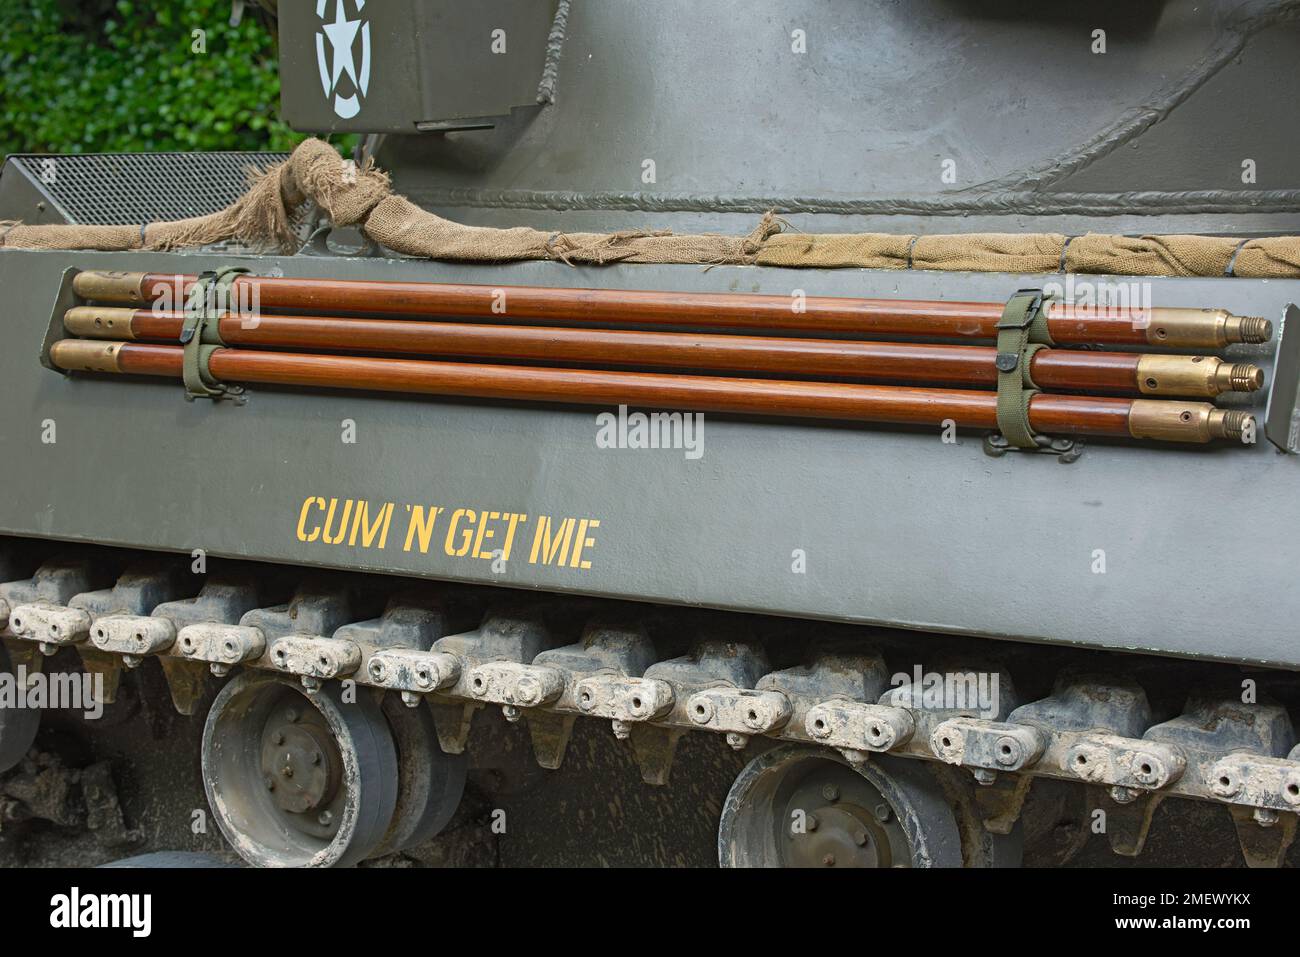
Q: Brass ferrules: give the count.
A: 6